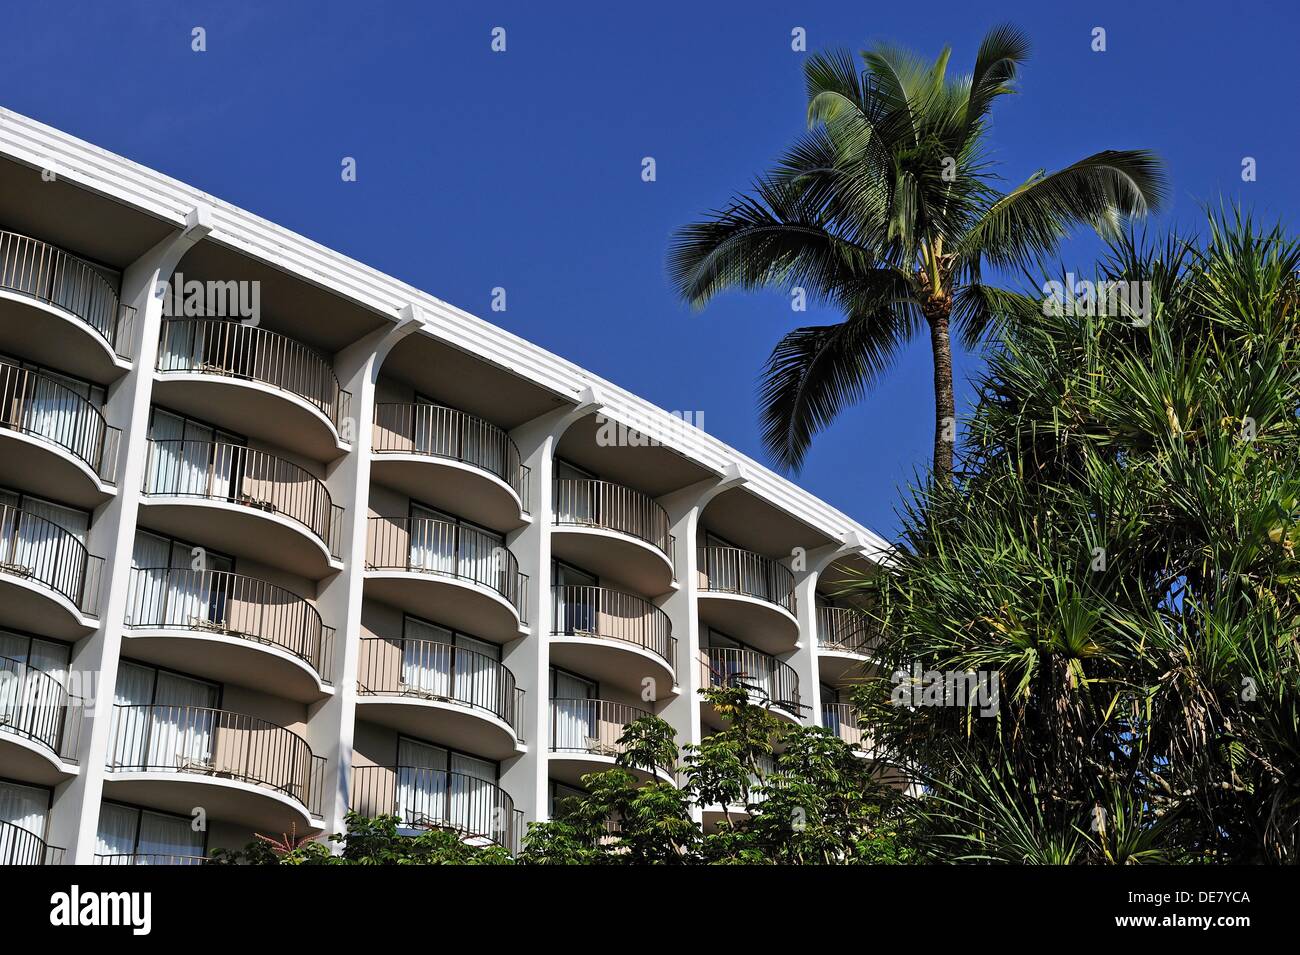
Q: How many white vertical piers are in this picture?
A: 5